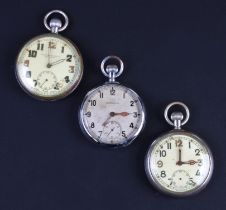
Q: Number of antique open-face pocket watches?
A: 3